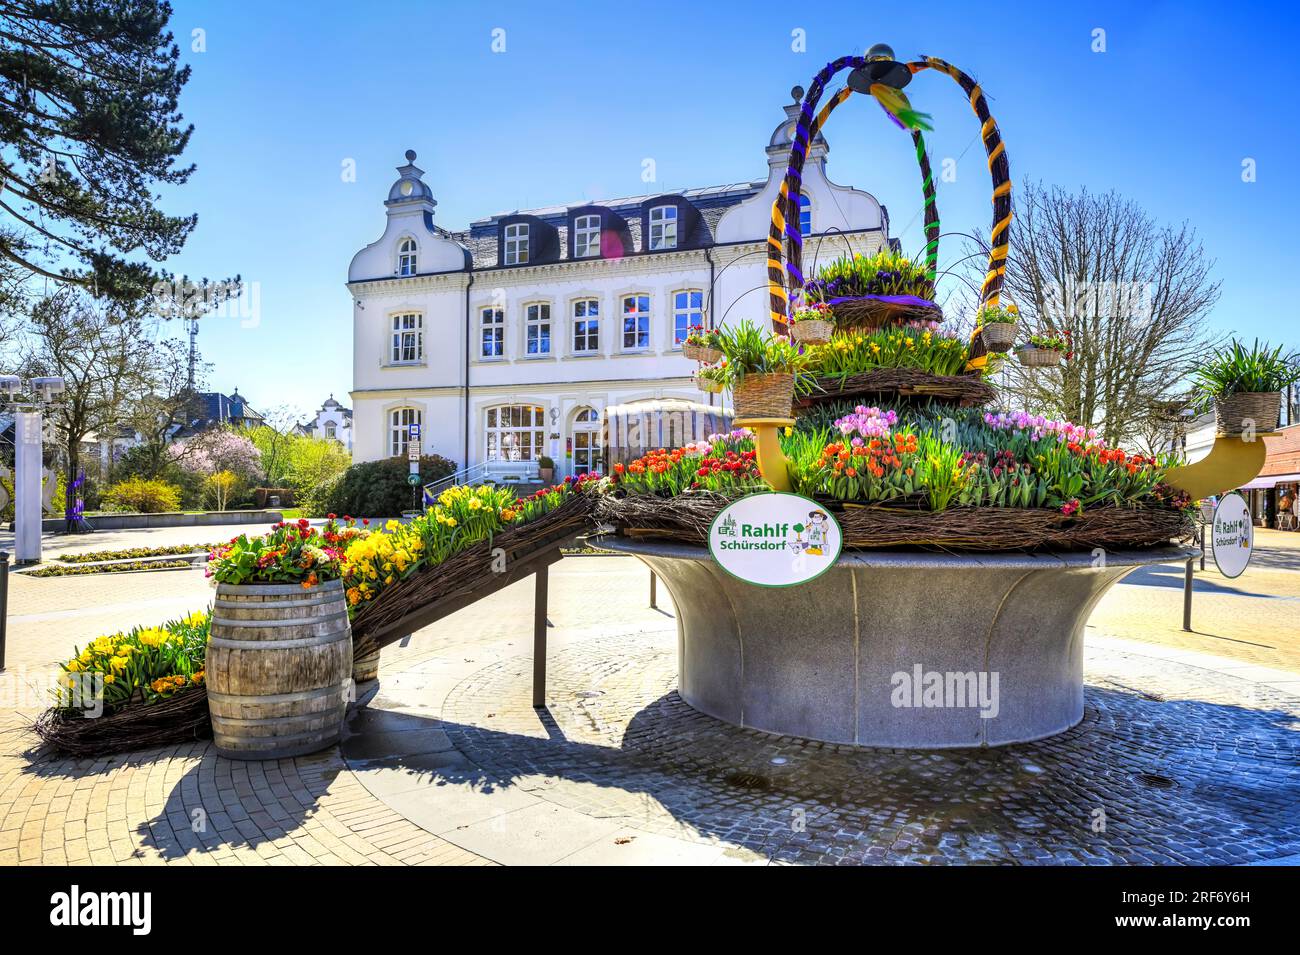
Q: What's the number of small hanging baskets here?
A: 5